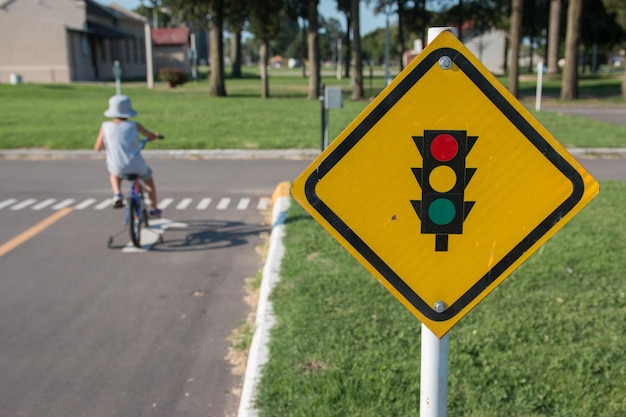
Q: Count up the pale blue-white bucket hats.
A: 1